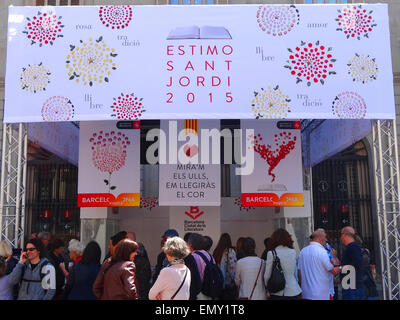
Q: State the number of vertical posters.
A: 3